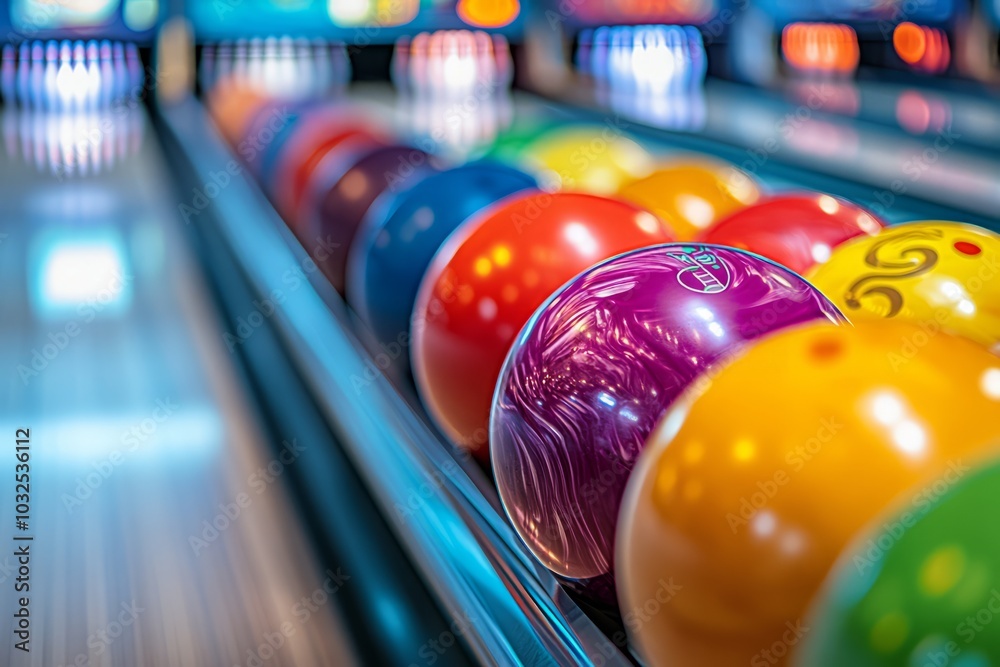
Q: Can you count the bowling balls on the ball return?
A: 14